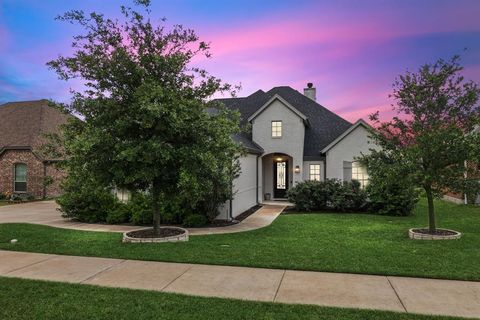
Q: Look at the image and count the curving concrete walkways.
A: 1